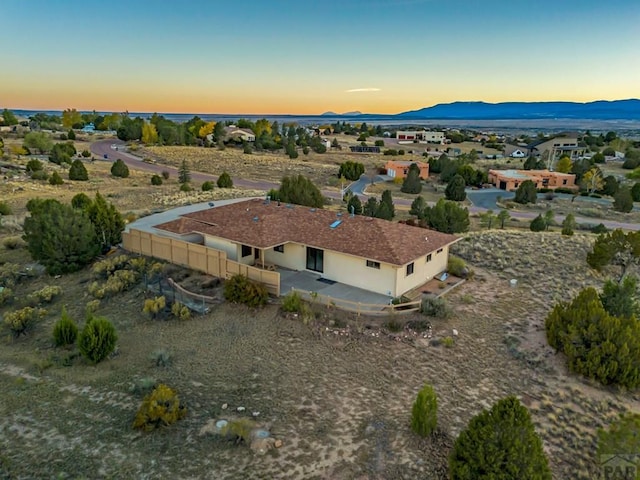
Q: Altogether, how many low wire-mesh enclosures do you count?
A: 1